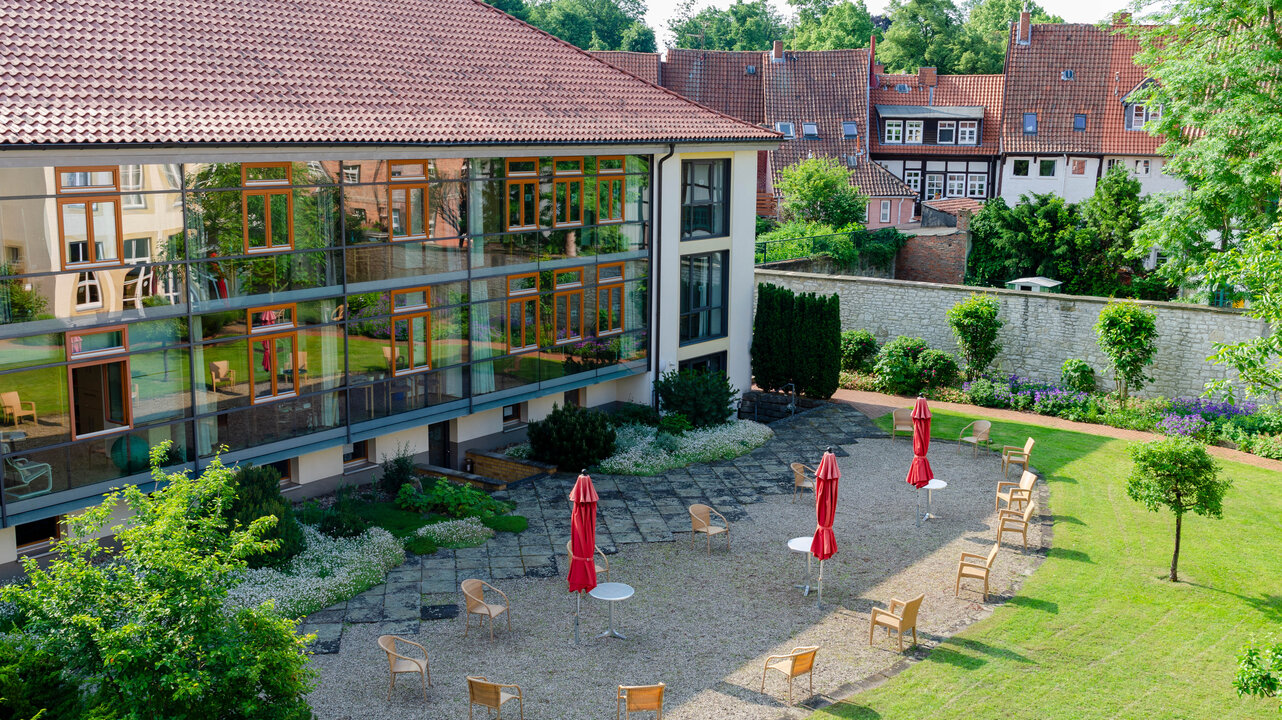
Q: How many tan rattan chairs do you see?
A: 15